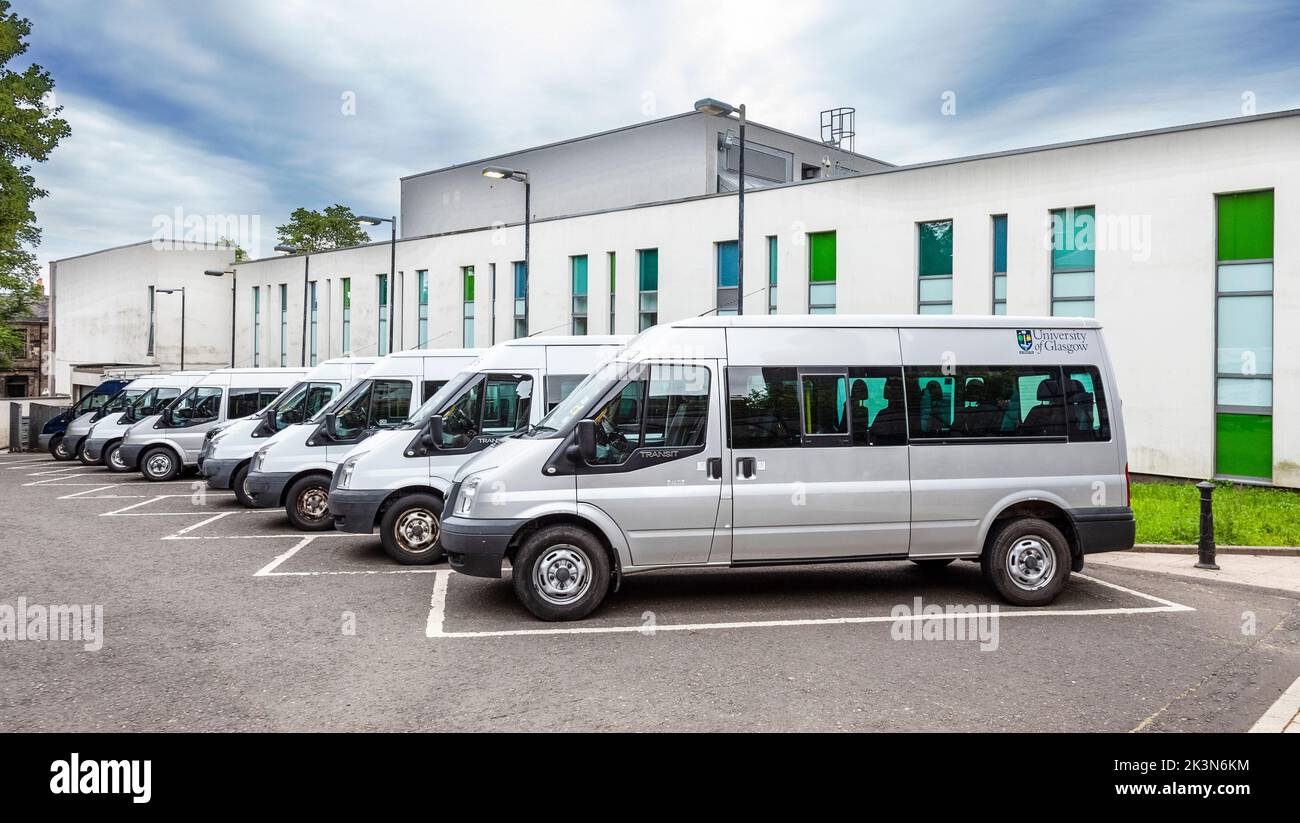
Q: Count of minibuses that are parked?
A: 8